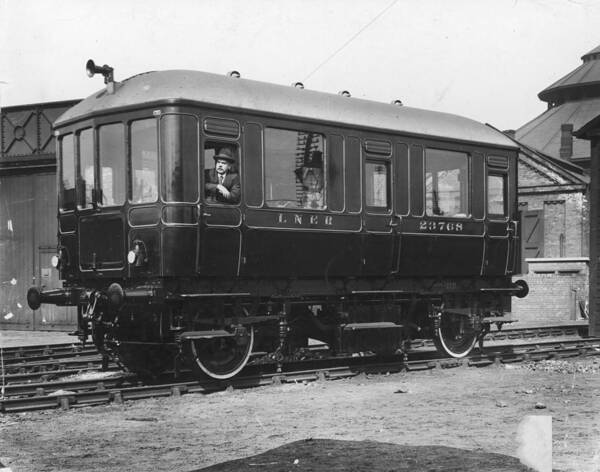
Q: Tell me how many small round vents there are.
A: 4